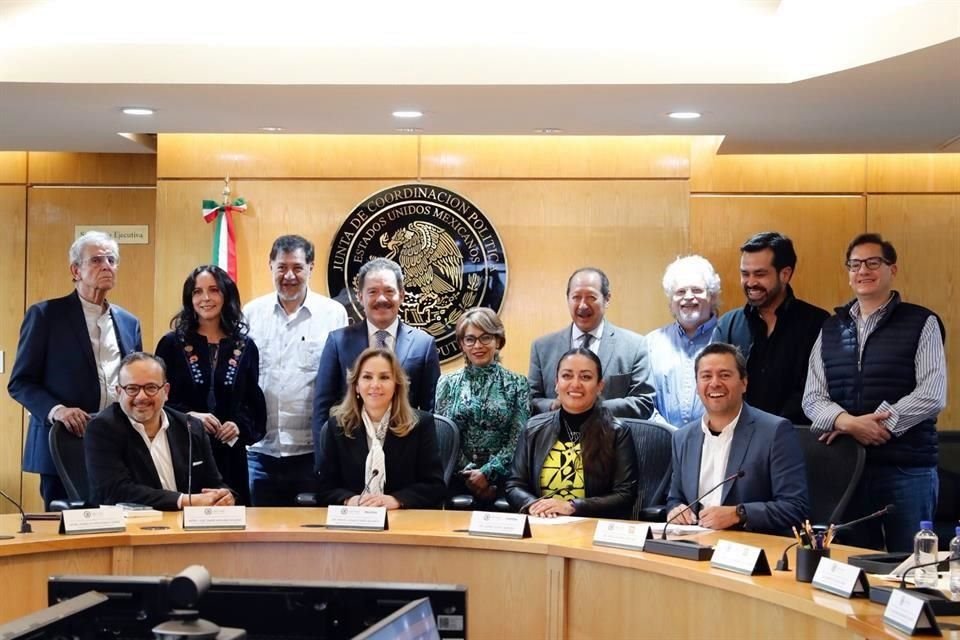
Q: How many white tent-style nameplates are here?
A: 8